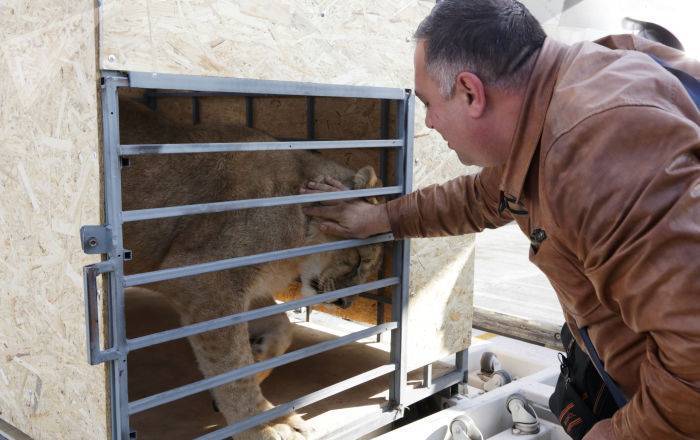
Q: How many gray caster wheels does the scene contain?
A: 4